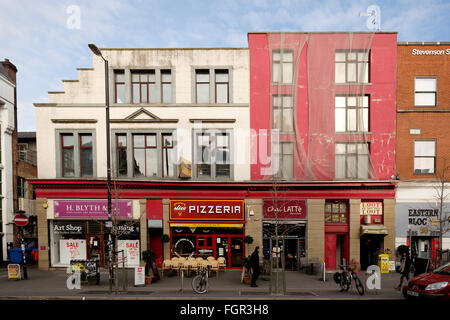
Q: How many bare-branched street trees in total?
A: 3